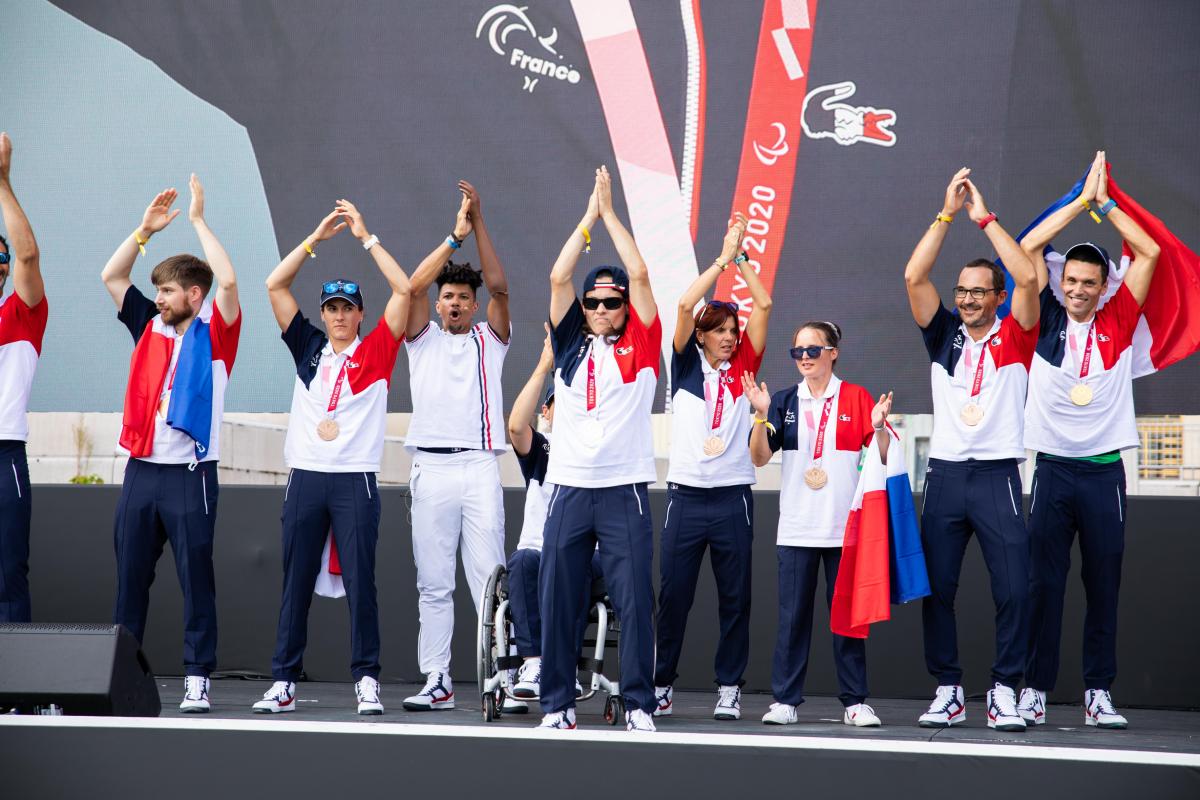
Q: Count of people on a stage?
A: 10